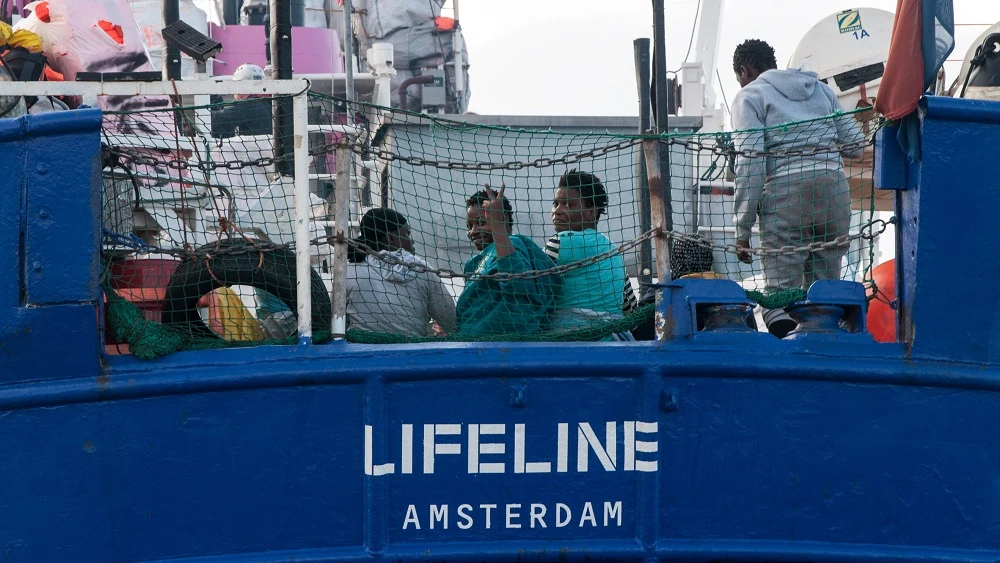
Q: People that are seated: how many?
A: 3